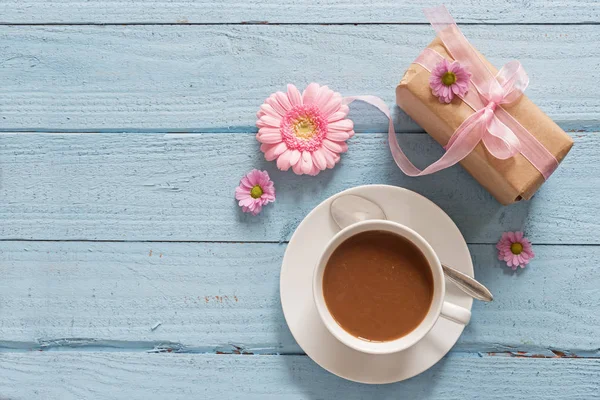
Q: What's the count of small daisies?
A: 3